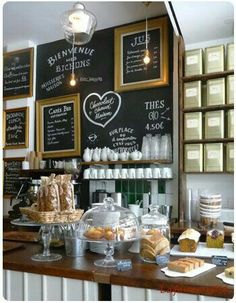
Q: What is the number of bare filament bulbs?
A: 2